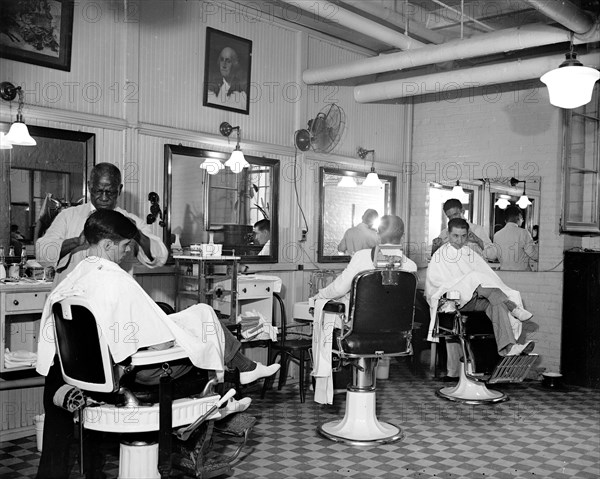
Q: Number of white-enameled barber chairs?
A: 3